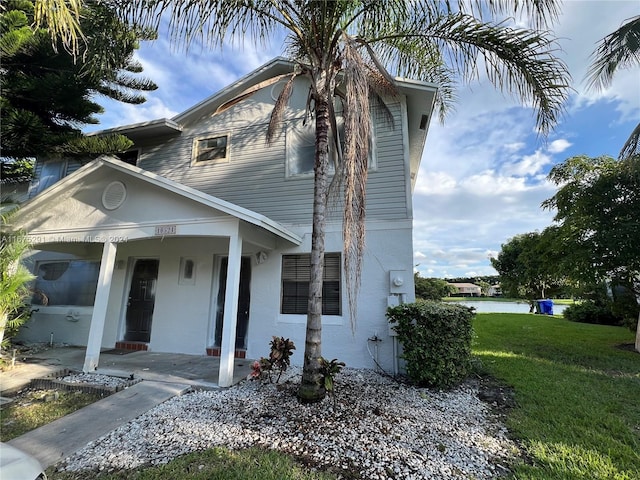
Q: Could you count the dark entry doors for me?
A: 2